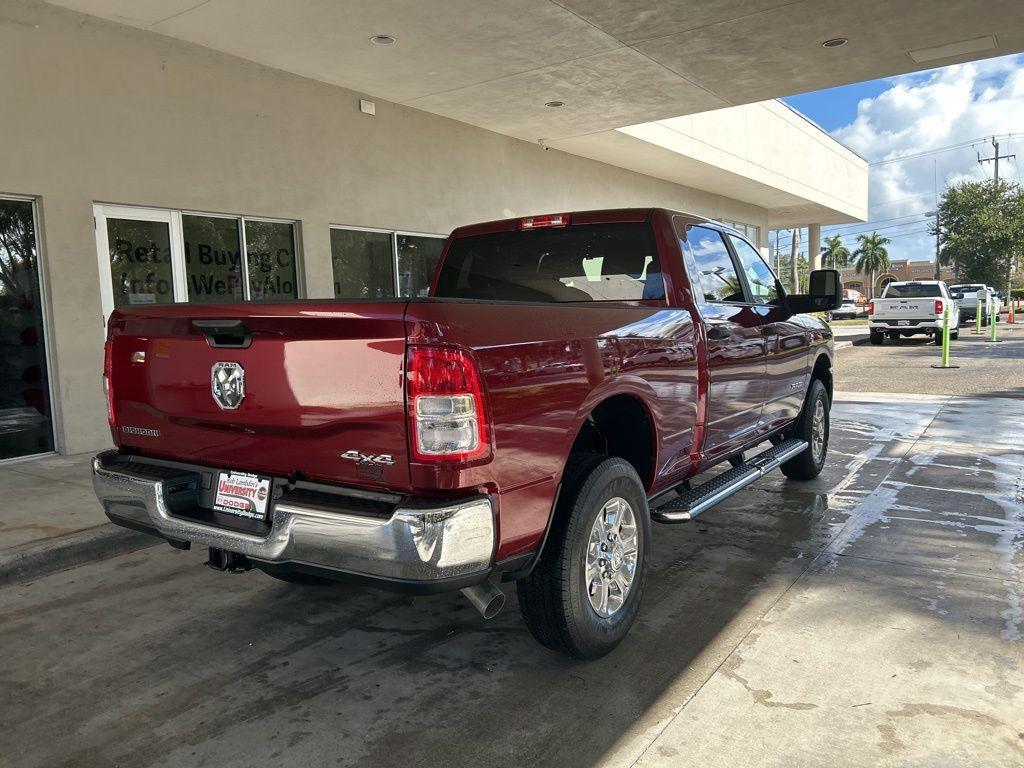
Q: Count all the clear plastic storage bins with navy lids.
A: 0